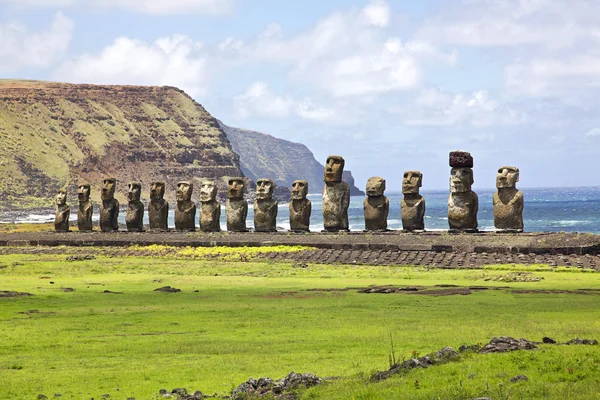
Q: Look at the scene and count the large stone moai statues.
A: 15